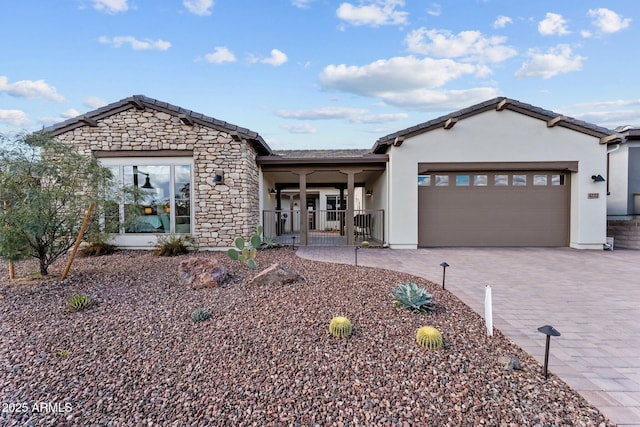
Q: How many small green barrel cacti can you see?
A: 2